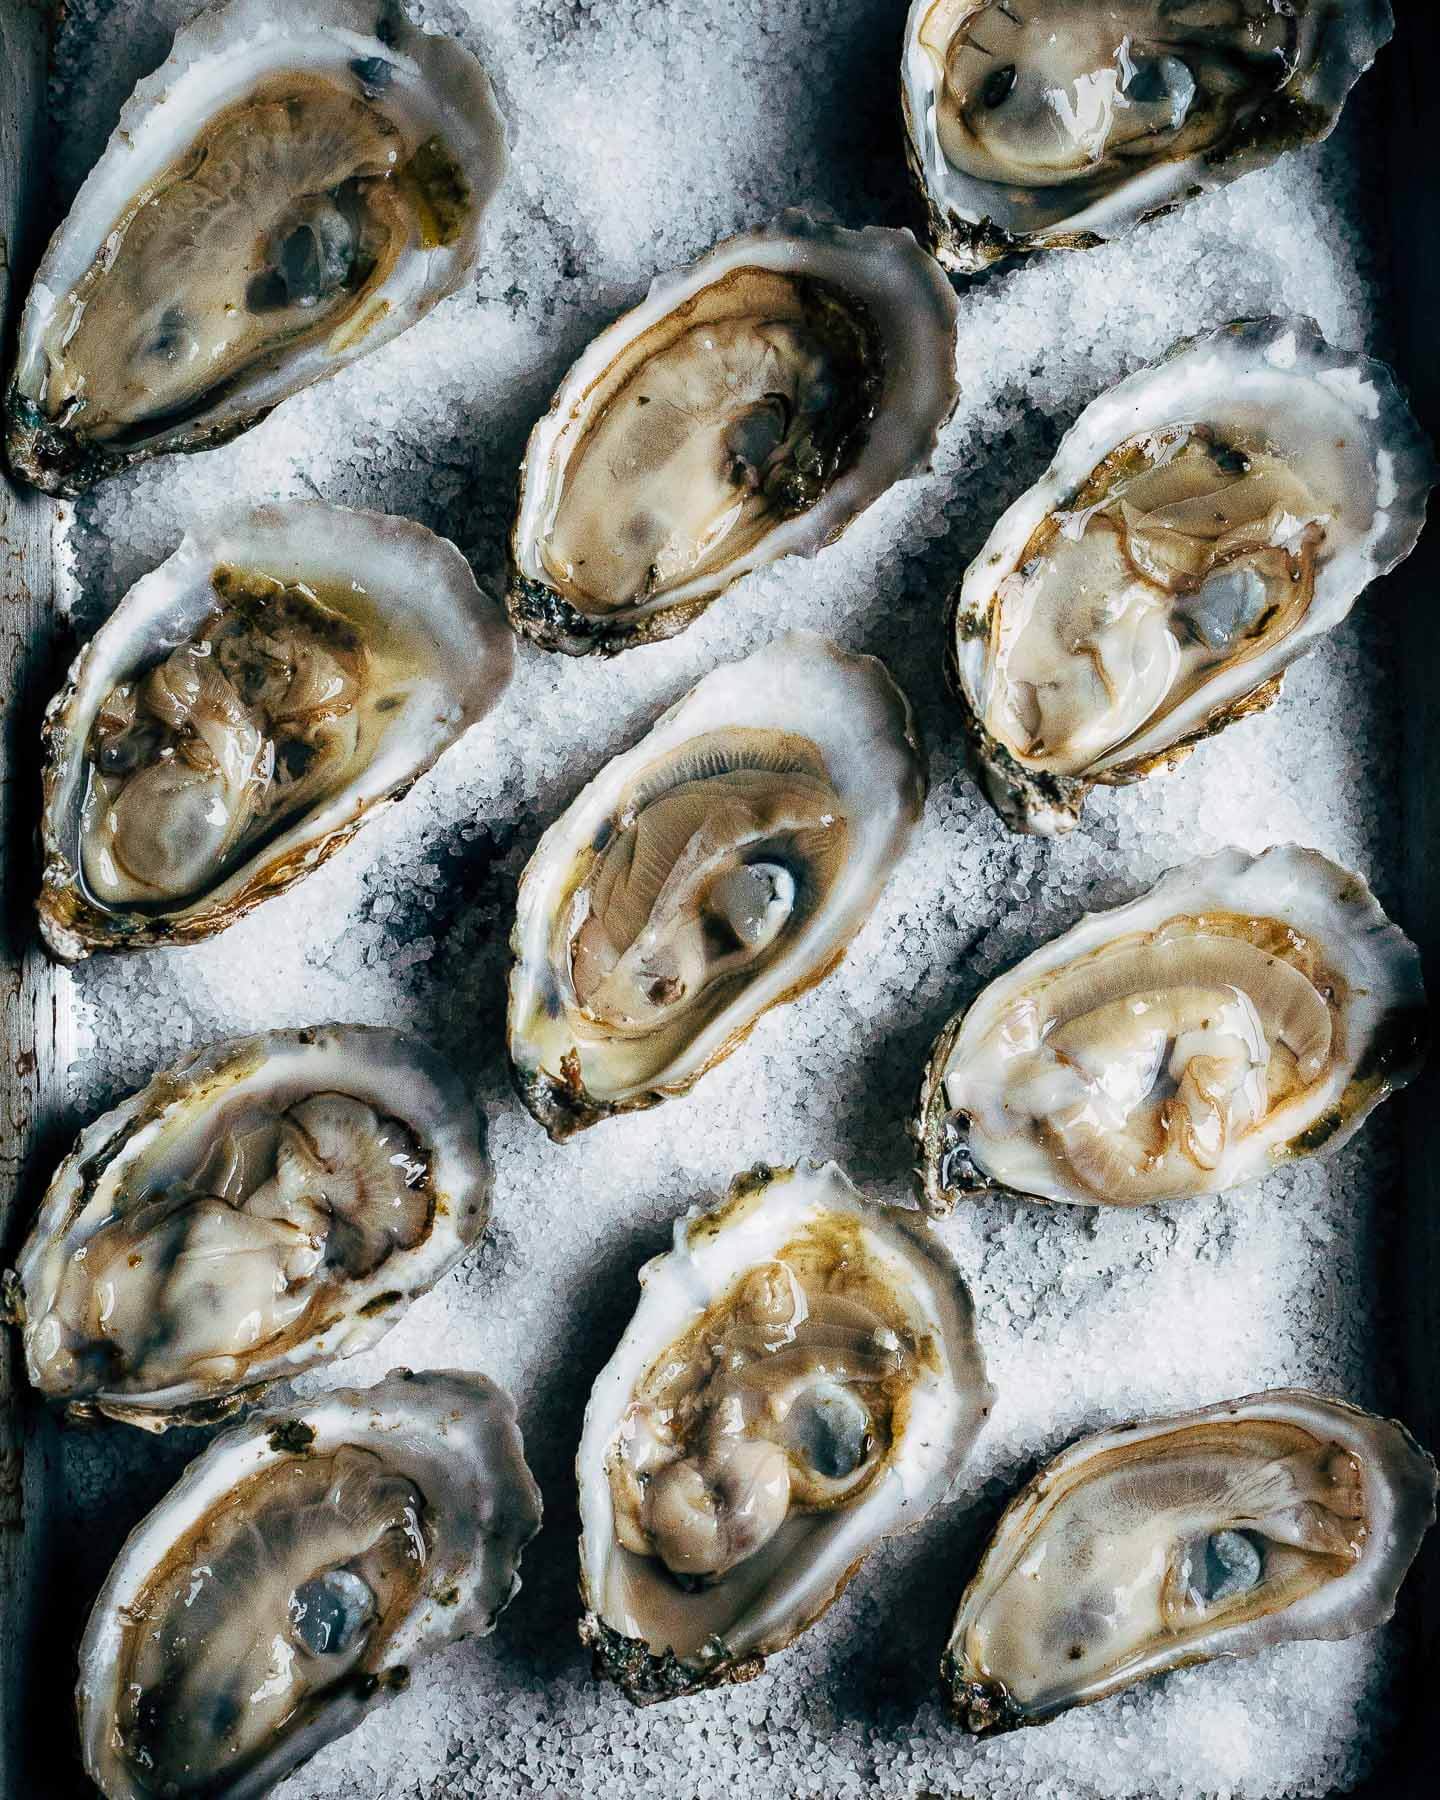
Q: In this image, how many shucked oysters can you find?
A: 11